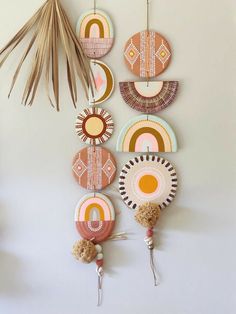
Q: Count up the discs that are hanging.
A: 9